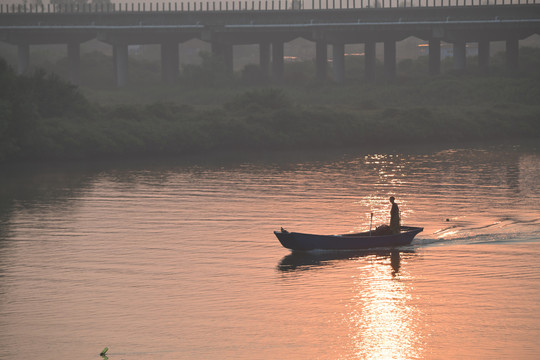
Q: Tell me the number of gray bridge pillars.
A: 15